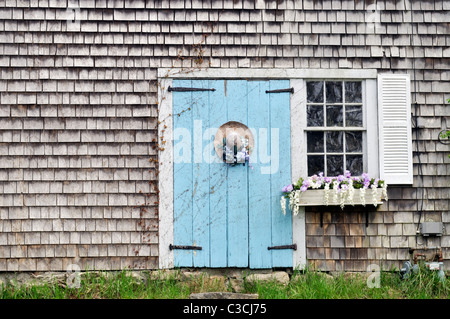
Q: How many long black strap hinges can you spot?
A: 4